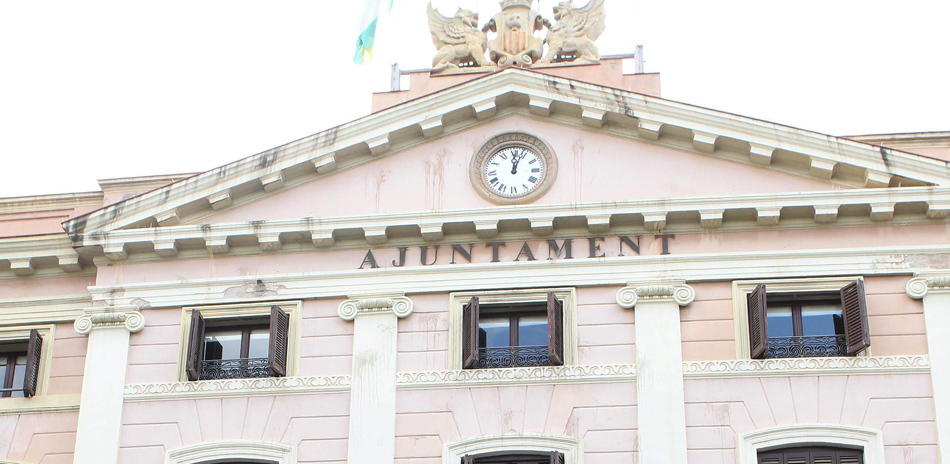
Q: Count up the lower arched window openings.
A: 3